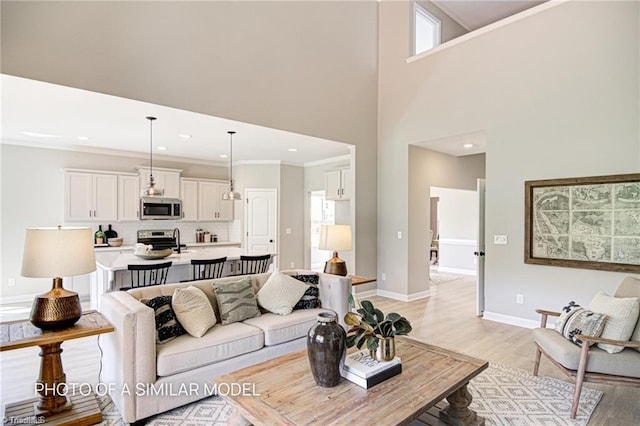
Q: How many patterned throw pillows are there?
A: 4